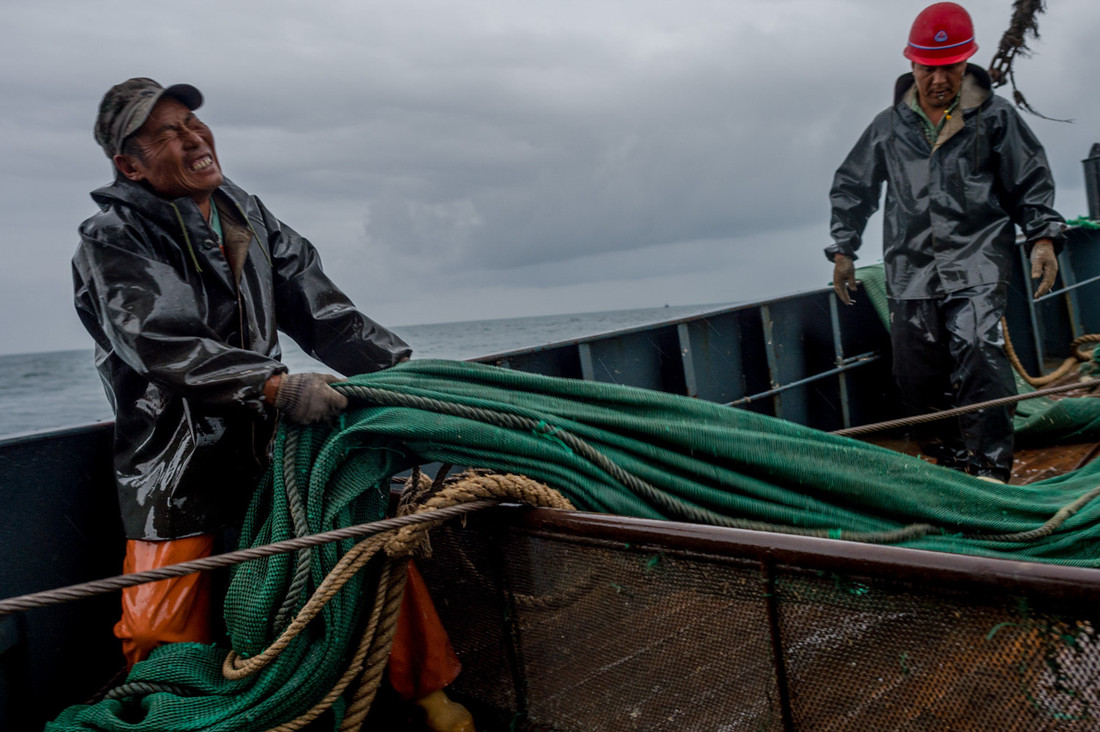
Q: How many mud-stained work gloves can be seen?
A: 3